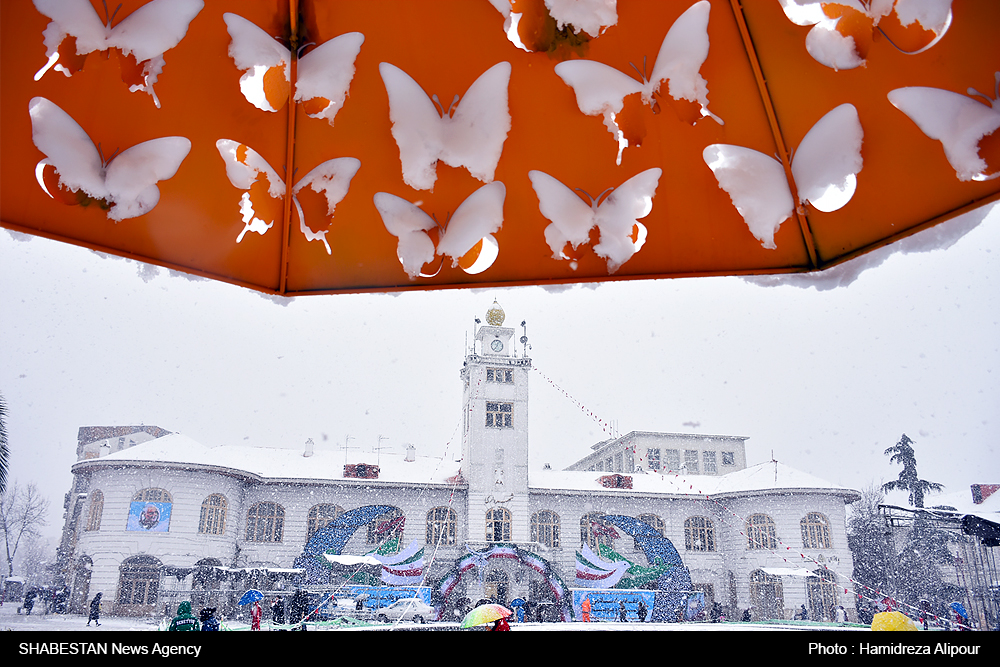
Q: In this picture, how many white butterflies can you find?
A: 12